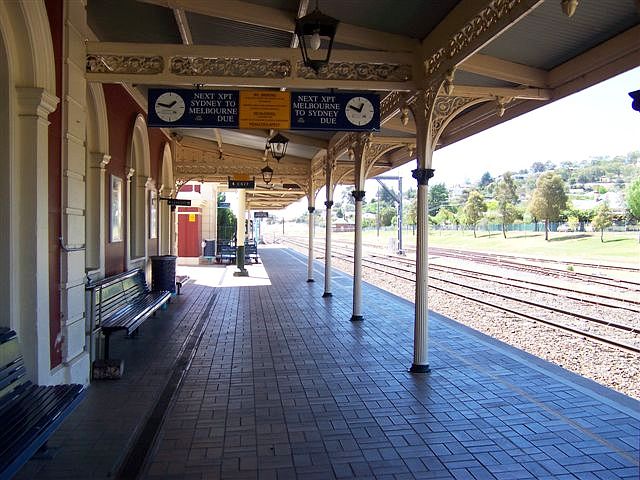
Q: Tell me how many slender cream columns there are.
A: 4